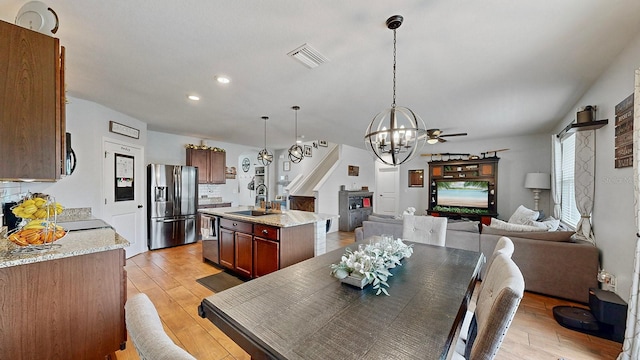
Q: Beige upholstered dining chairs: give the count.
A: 4